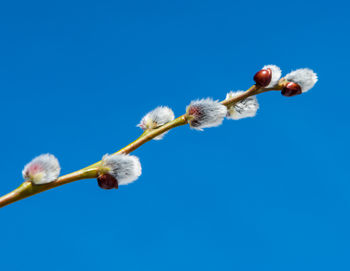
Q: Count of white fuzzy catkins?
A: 7